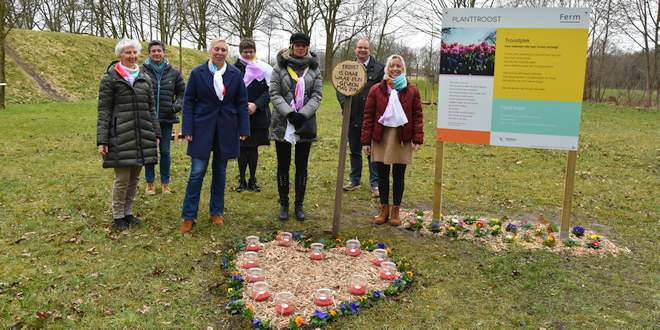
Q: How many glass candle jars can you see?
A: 12